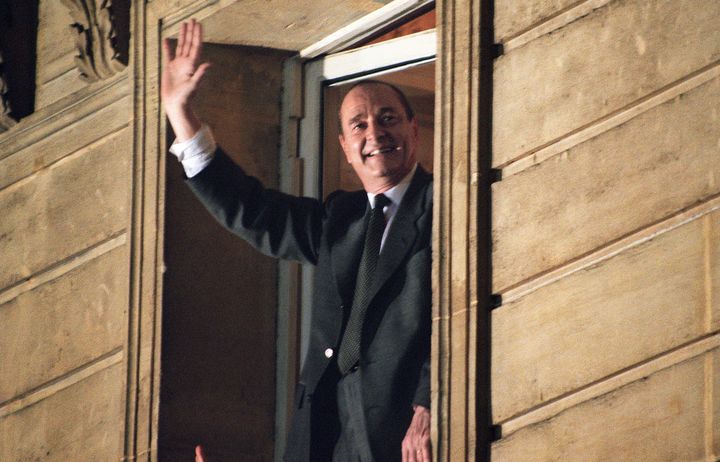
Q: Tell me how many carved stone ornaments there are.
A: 2